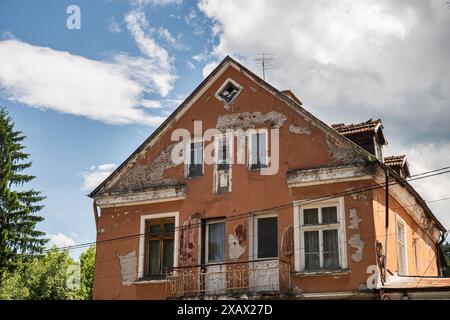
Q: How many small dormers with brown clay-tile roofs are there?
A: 2